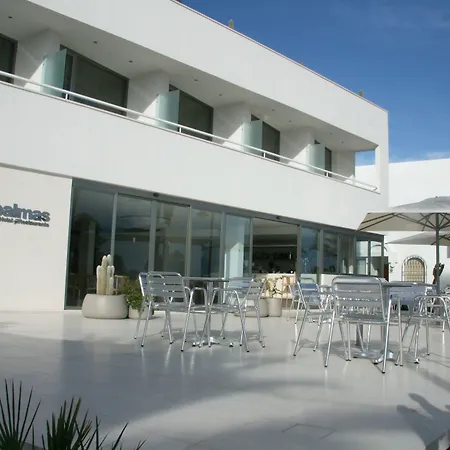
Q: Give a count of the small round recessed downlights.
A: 9